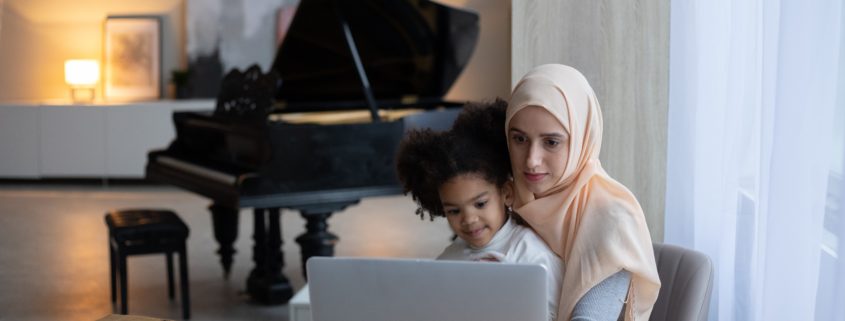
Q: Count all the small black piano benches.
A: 1